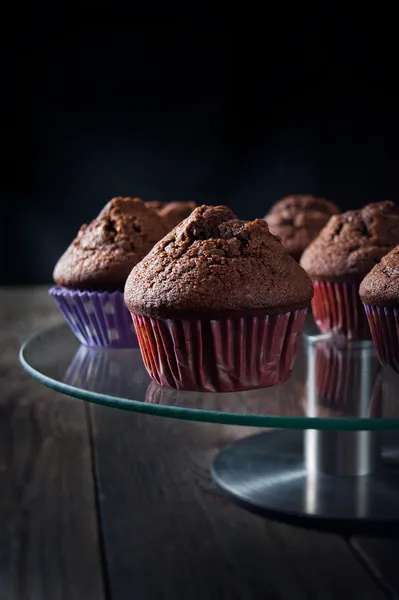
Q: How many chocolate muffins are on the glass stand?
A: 6